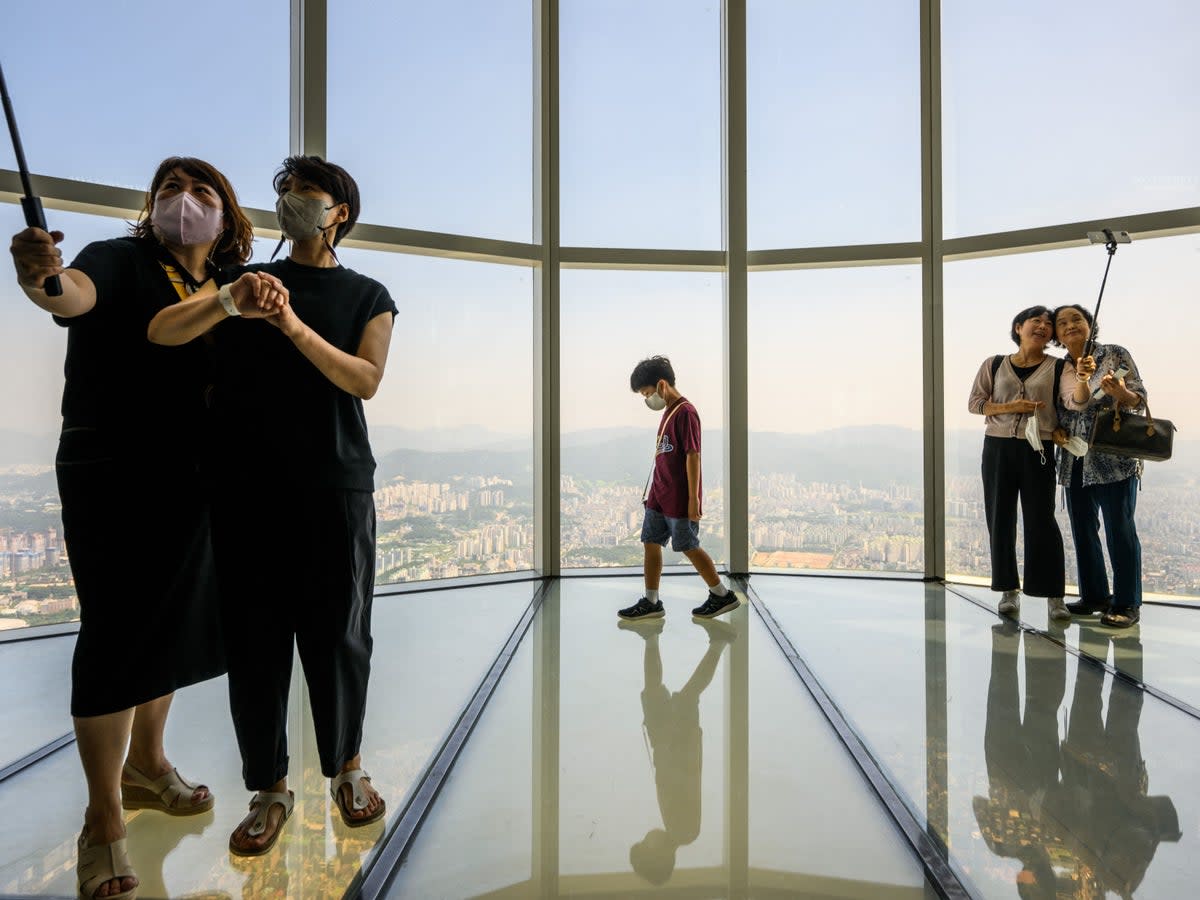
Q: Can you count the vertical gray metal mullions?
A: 4